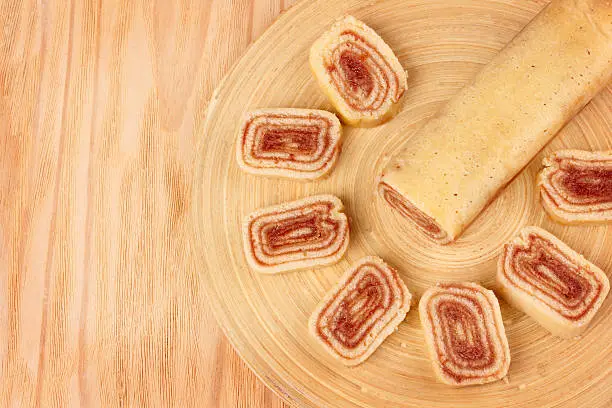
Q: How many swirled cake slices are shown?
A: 7